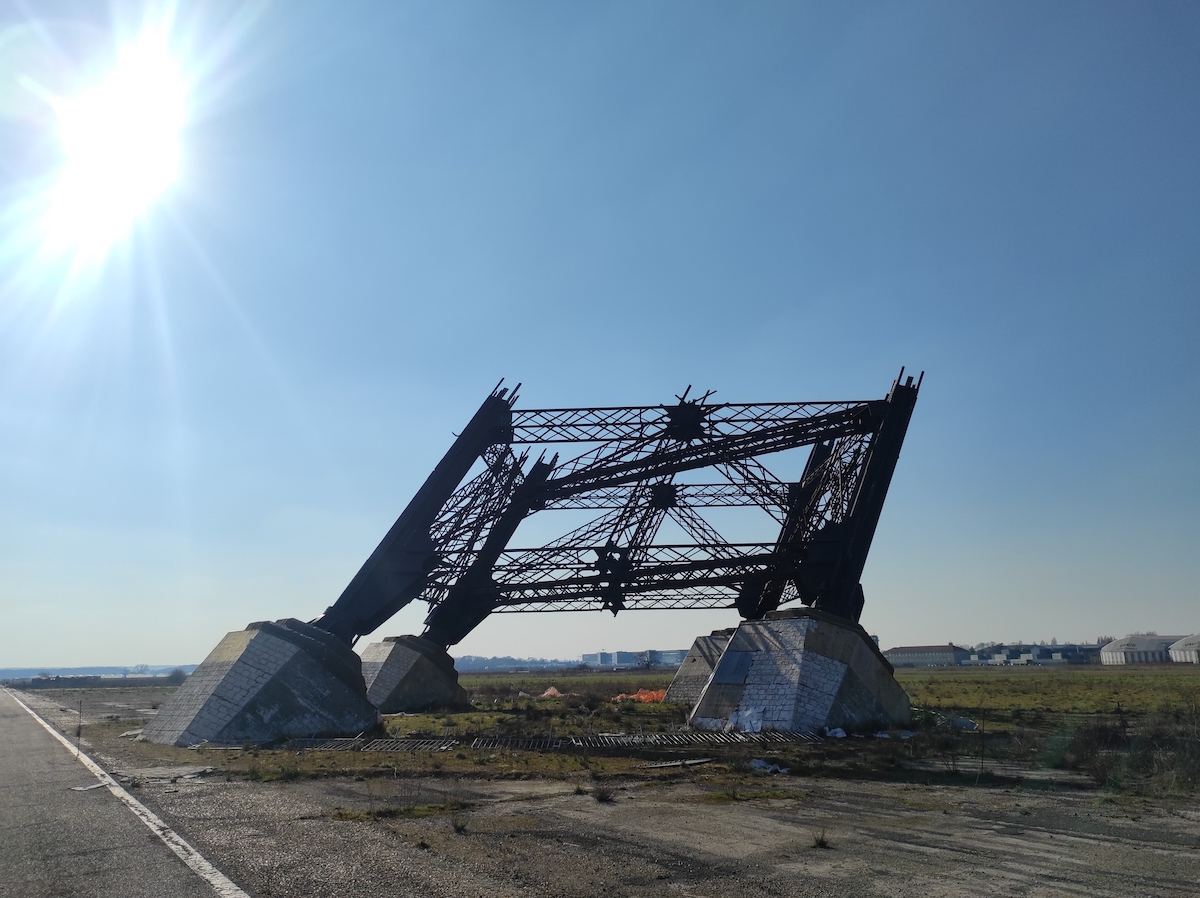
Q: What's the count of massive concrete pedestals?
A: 4